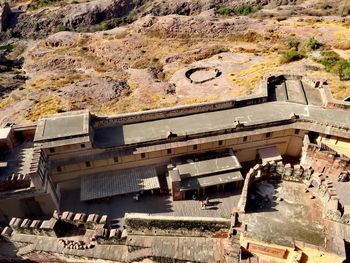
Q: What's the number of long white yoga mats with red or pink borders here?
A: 0